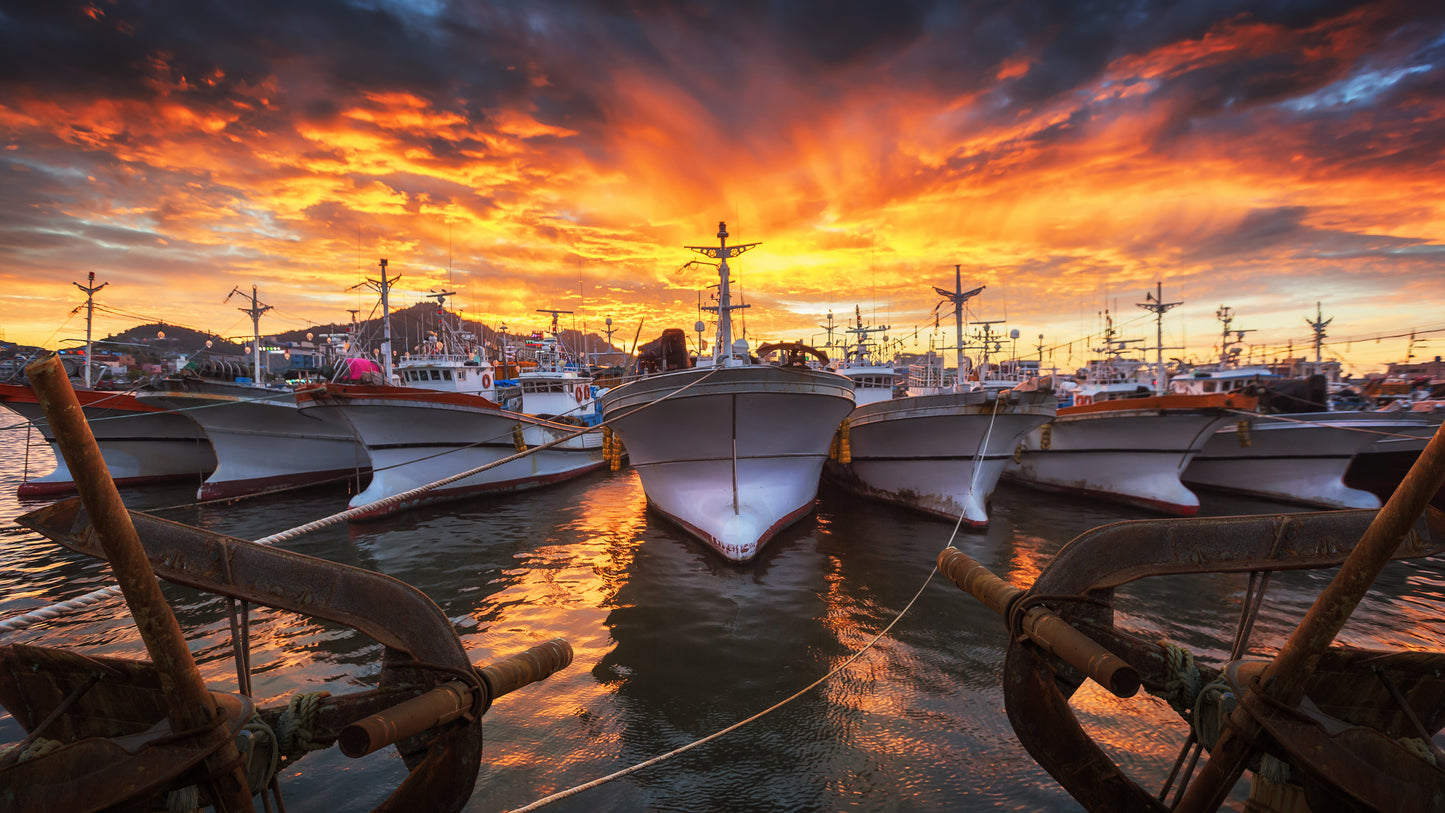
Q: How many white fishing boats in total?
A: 7